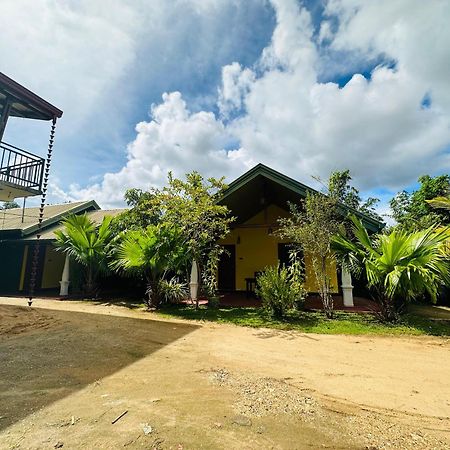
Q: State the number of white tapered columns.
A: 3